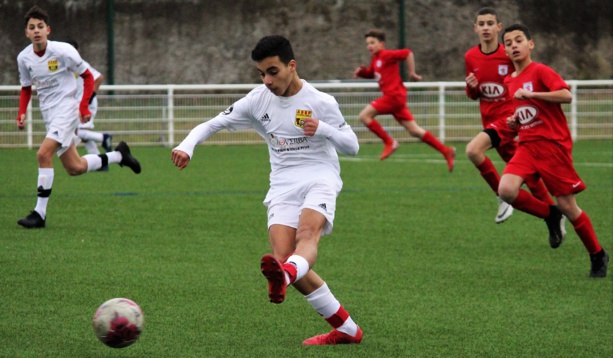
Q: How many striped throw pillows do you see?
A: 0